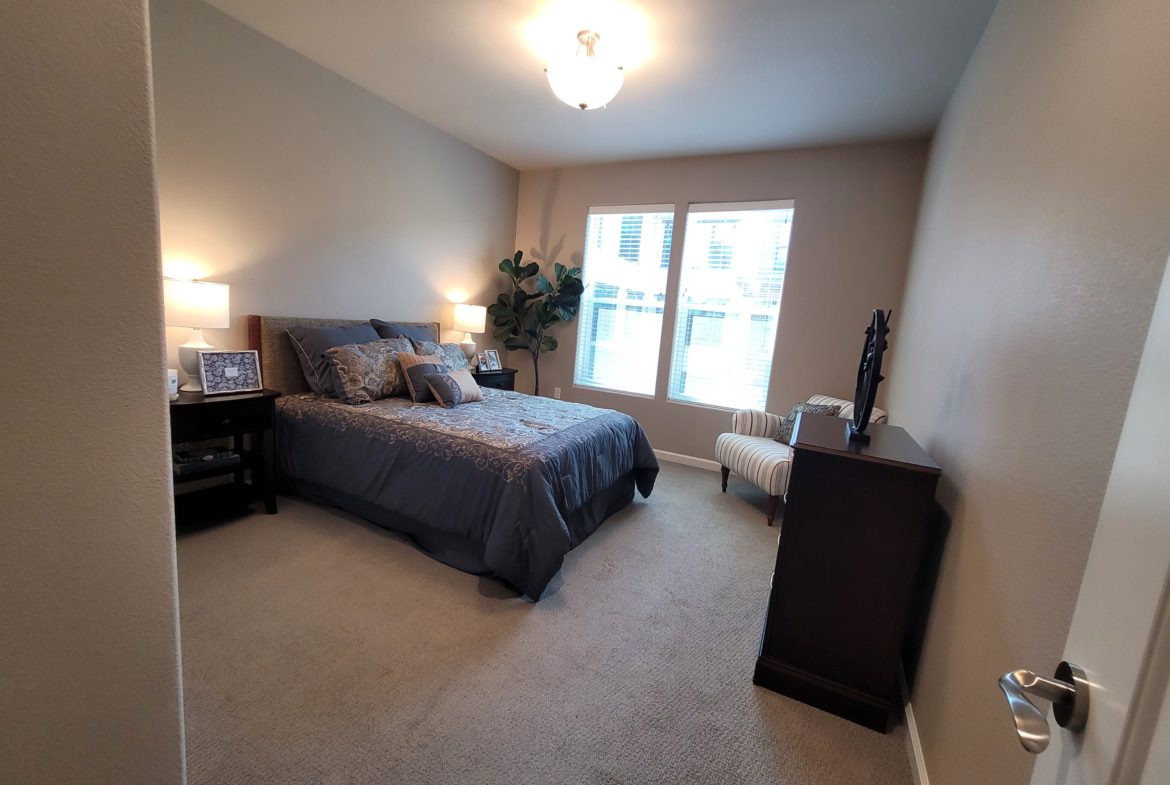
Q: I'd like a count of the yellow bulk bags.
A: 0